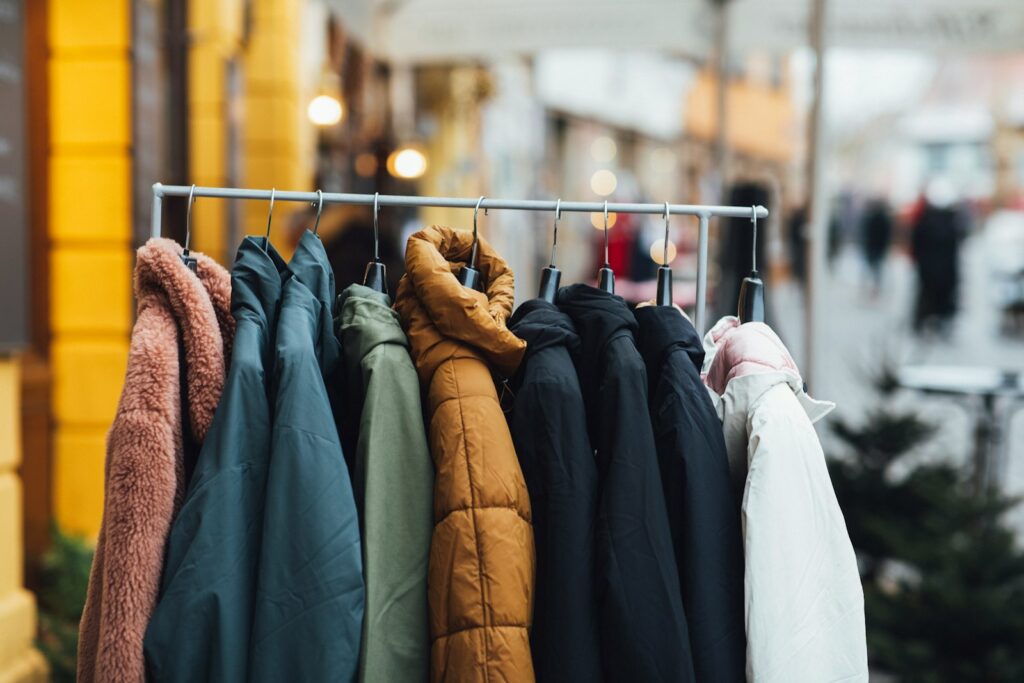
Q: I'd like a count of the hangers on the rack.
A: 9